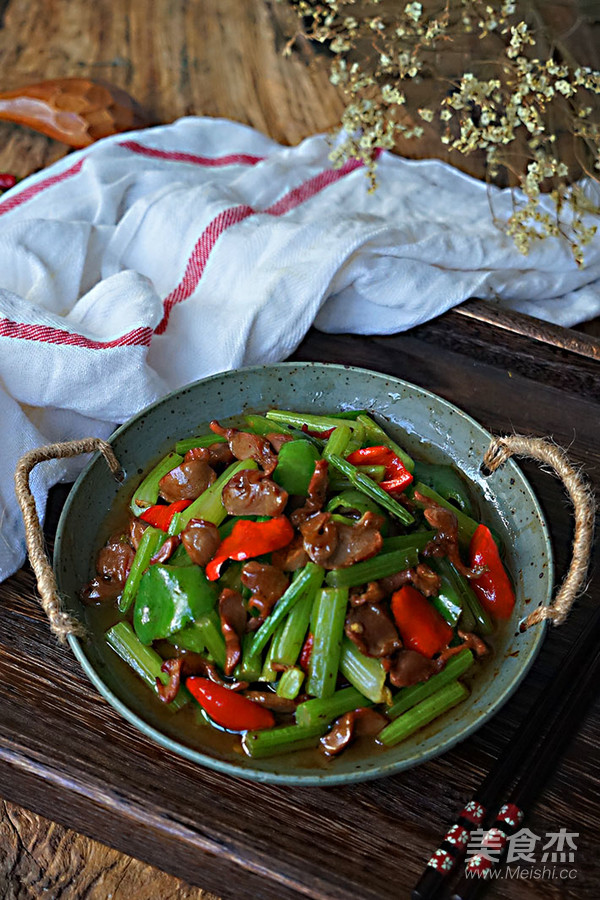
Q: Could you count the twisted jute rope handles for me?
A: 2